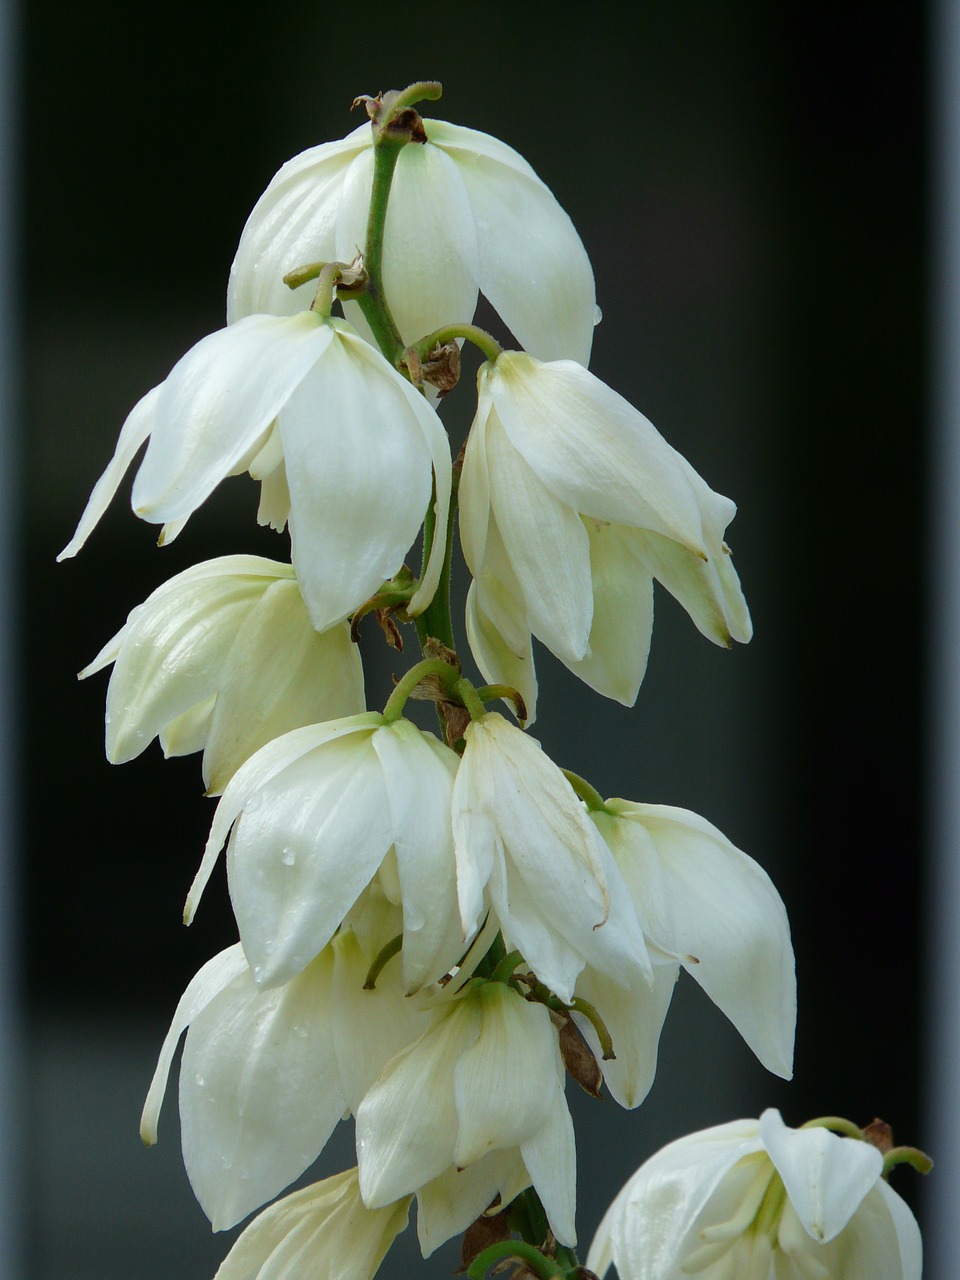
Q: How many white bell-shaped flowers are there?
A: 11